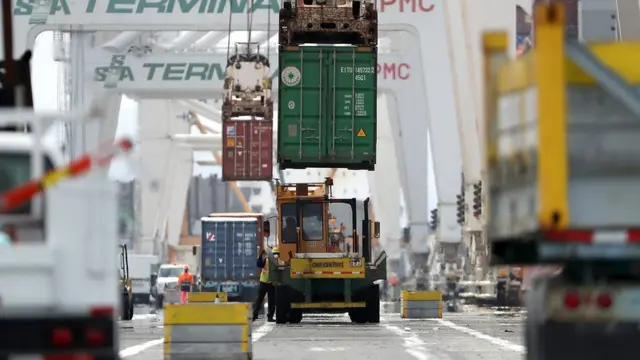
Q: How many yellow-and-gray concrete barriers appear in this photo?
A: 3